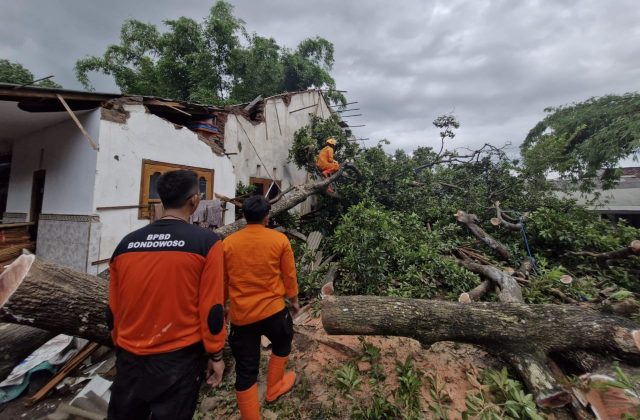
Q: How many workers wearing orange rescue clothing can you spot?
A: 3